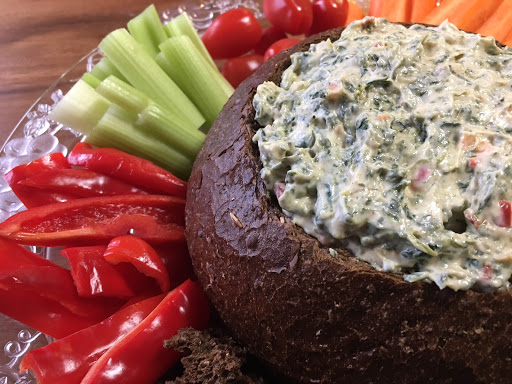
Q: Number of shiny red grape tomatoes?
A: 6